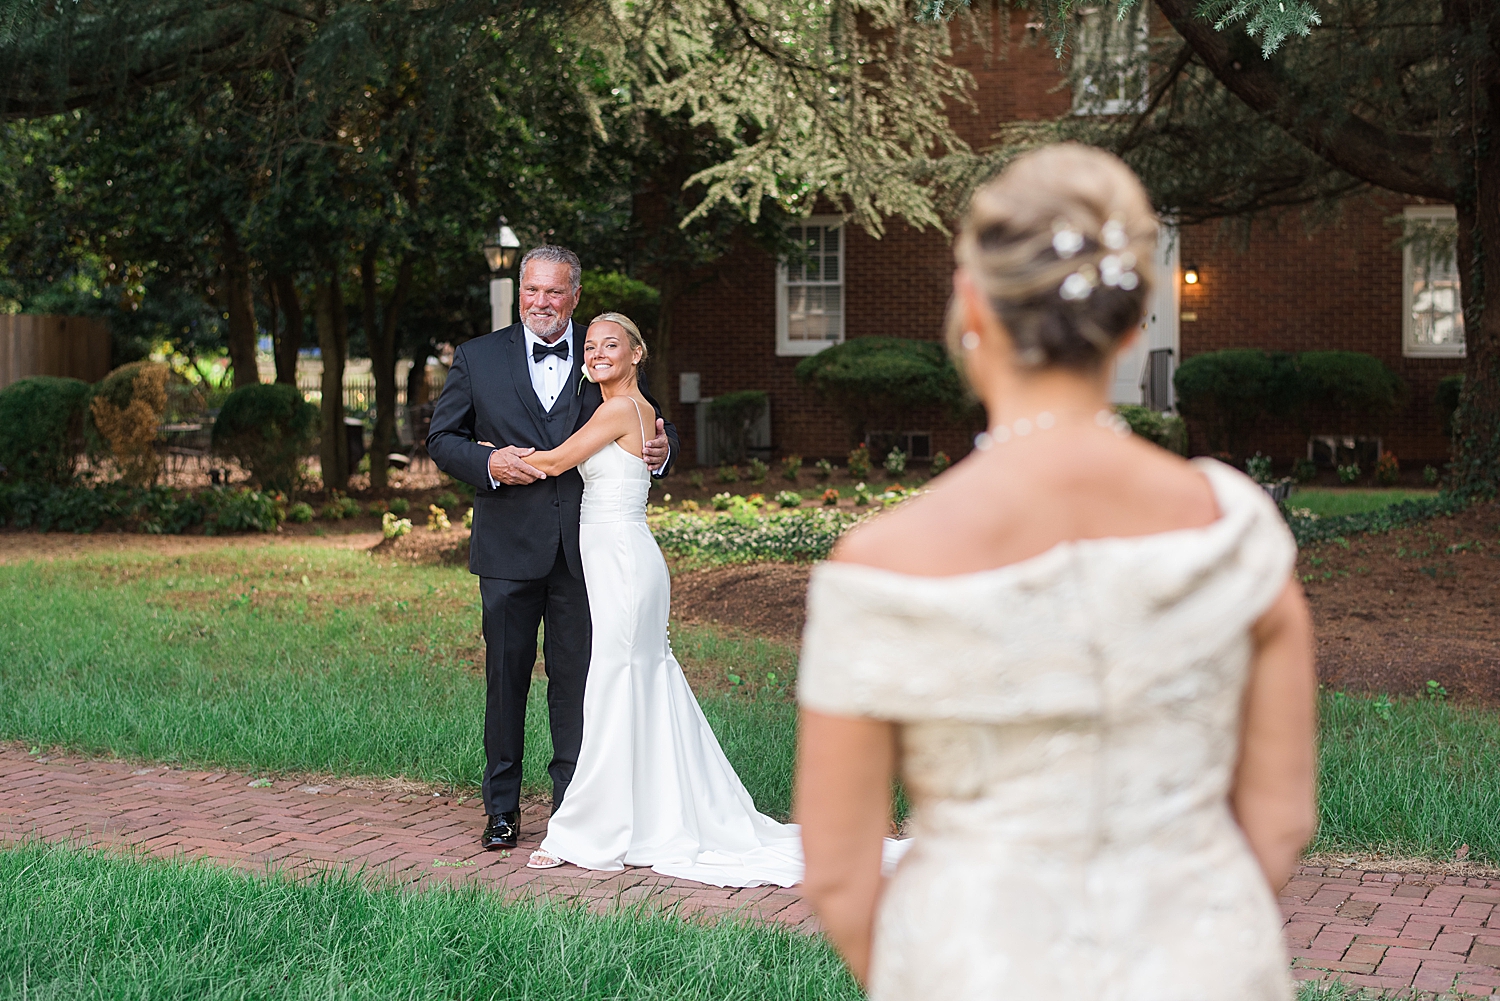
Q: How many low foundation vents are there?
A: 2